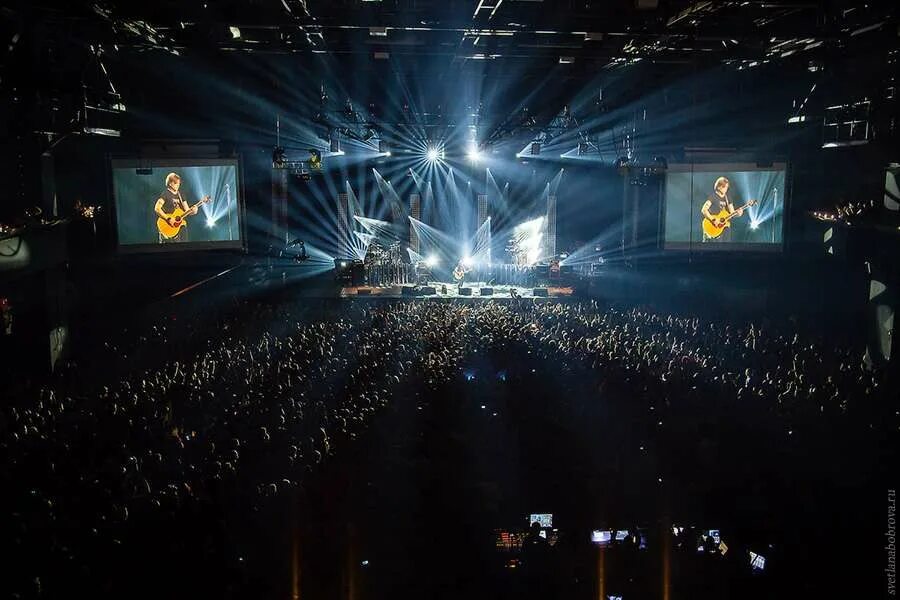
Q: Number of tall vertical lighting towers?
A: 4